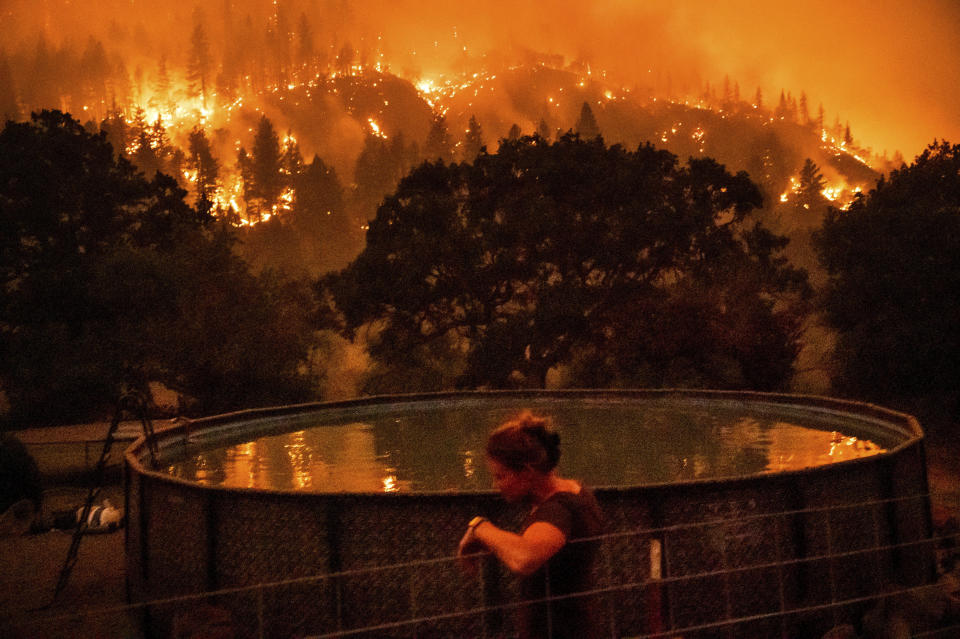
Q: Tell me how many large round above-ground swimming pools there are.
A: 1